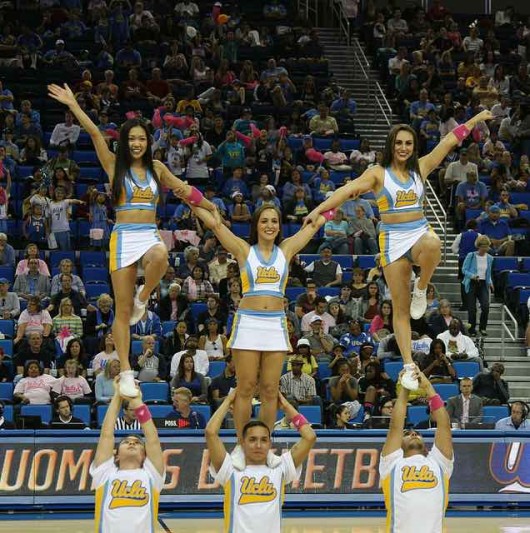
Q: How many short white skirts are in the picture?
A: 3